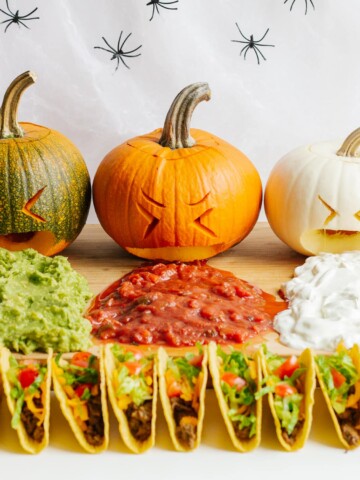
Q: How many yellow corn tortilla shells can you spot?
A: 7